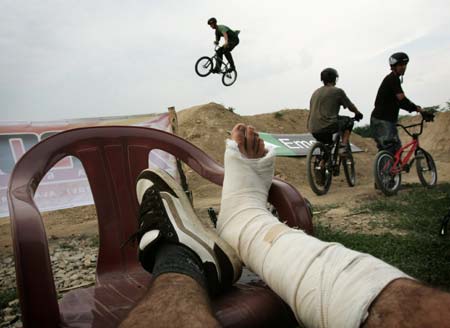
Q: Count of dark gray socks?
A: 1